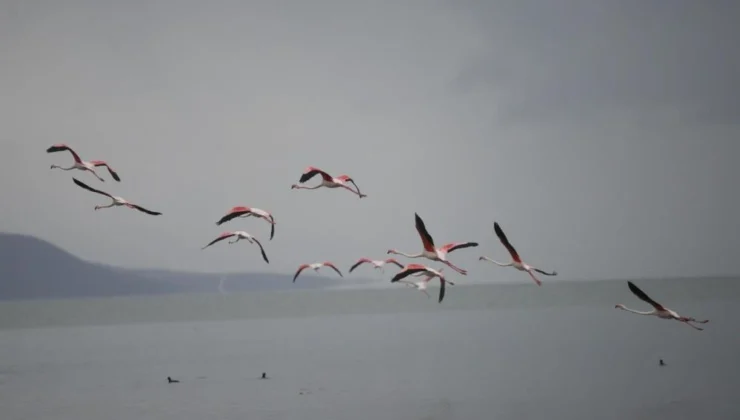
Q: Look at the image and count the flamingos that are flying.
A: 12